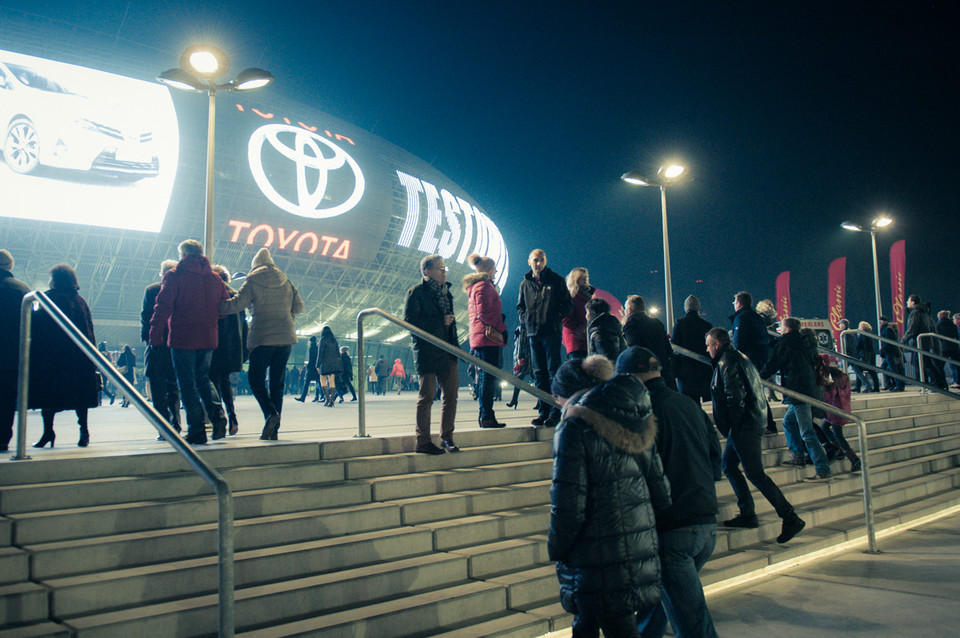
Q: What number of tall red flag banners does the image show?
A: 3